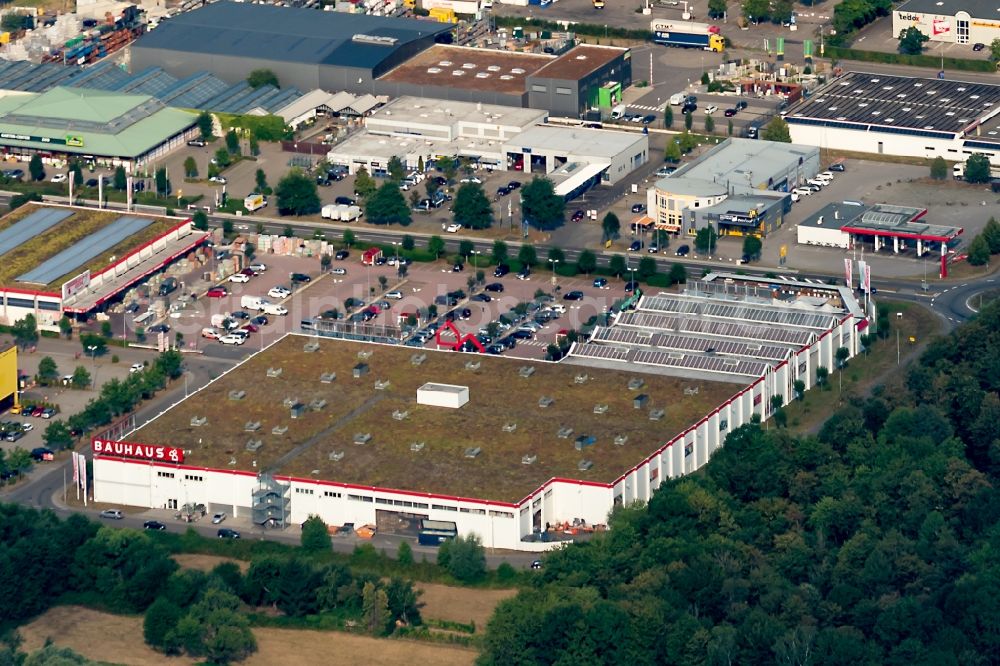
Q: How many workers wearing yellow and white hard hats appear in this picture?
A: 0